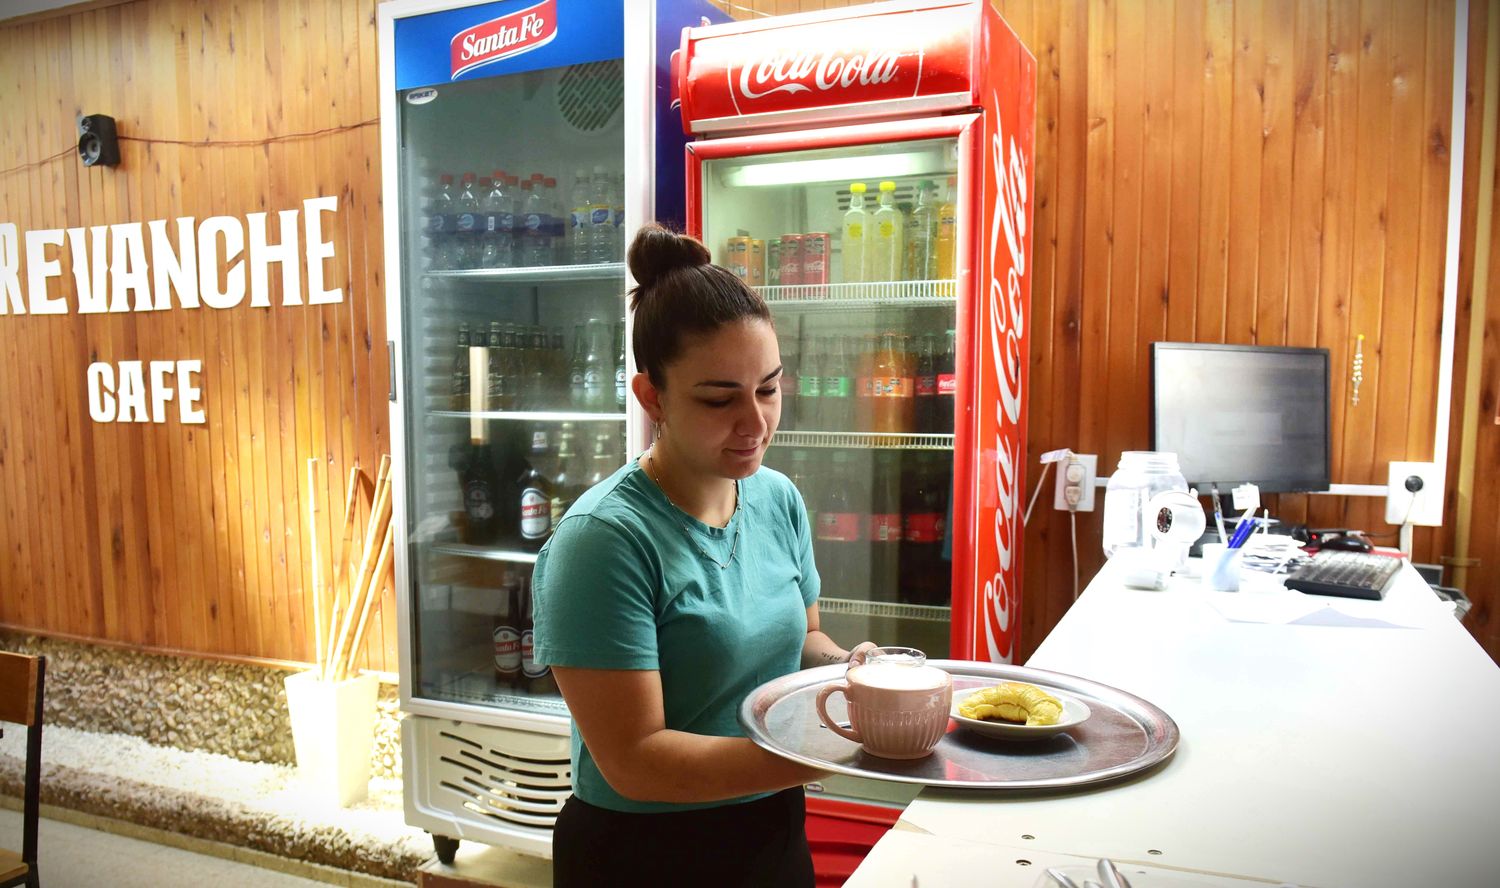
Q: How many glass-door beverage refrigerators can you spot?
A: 2